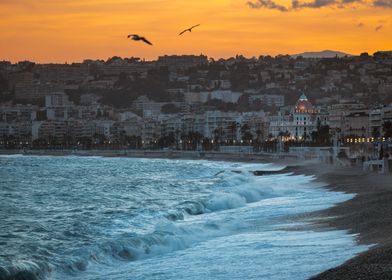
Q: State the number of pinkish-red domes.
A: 1